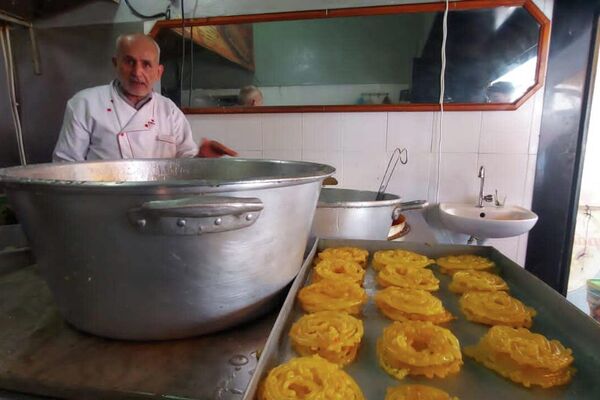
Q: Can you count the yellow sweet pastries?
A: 14